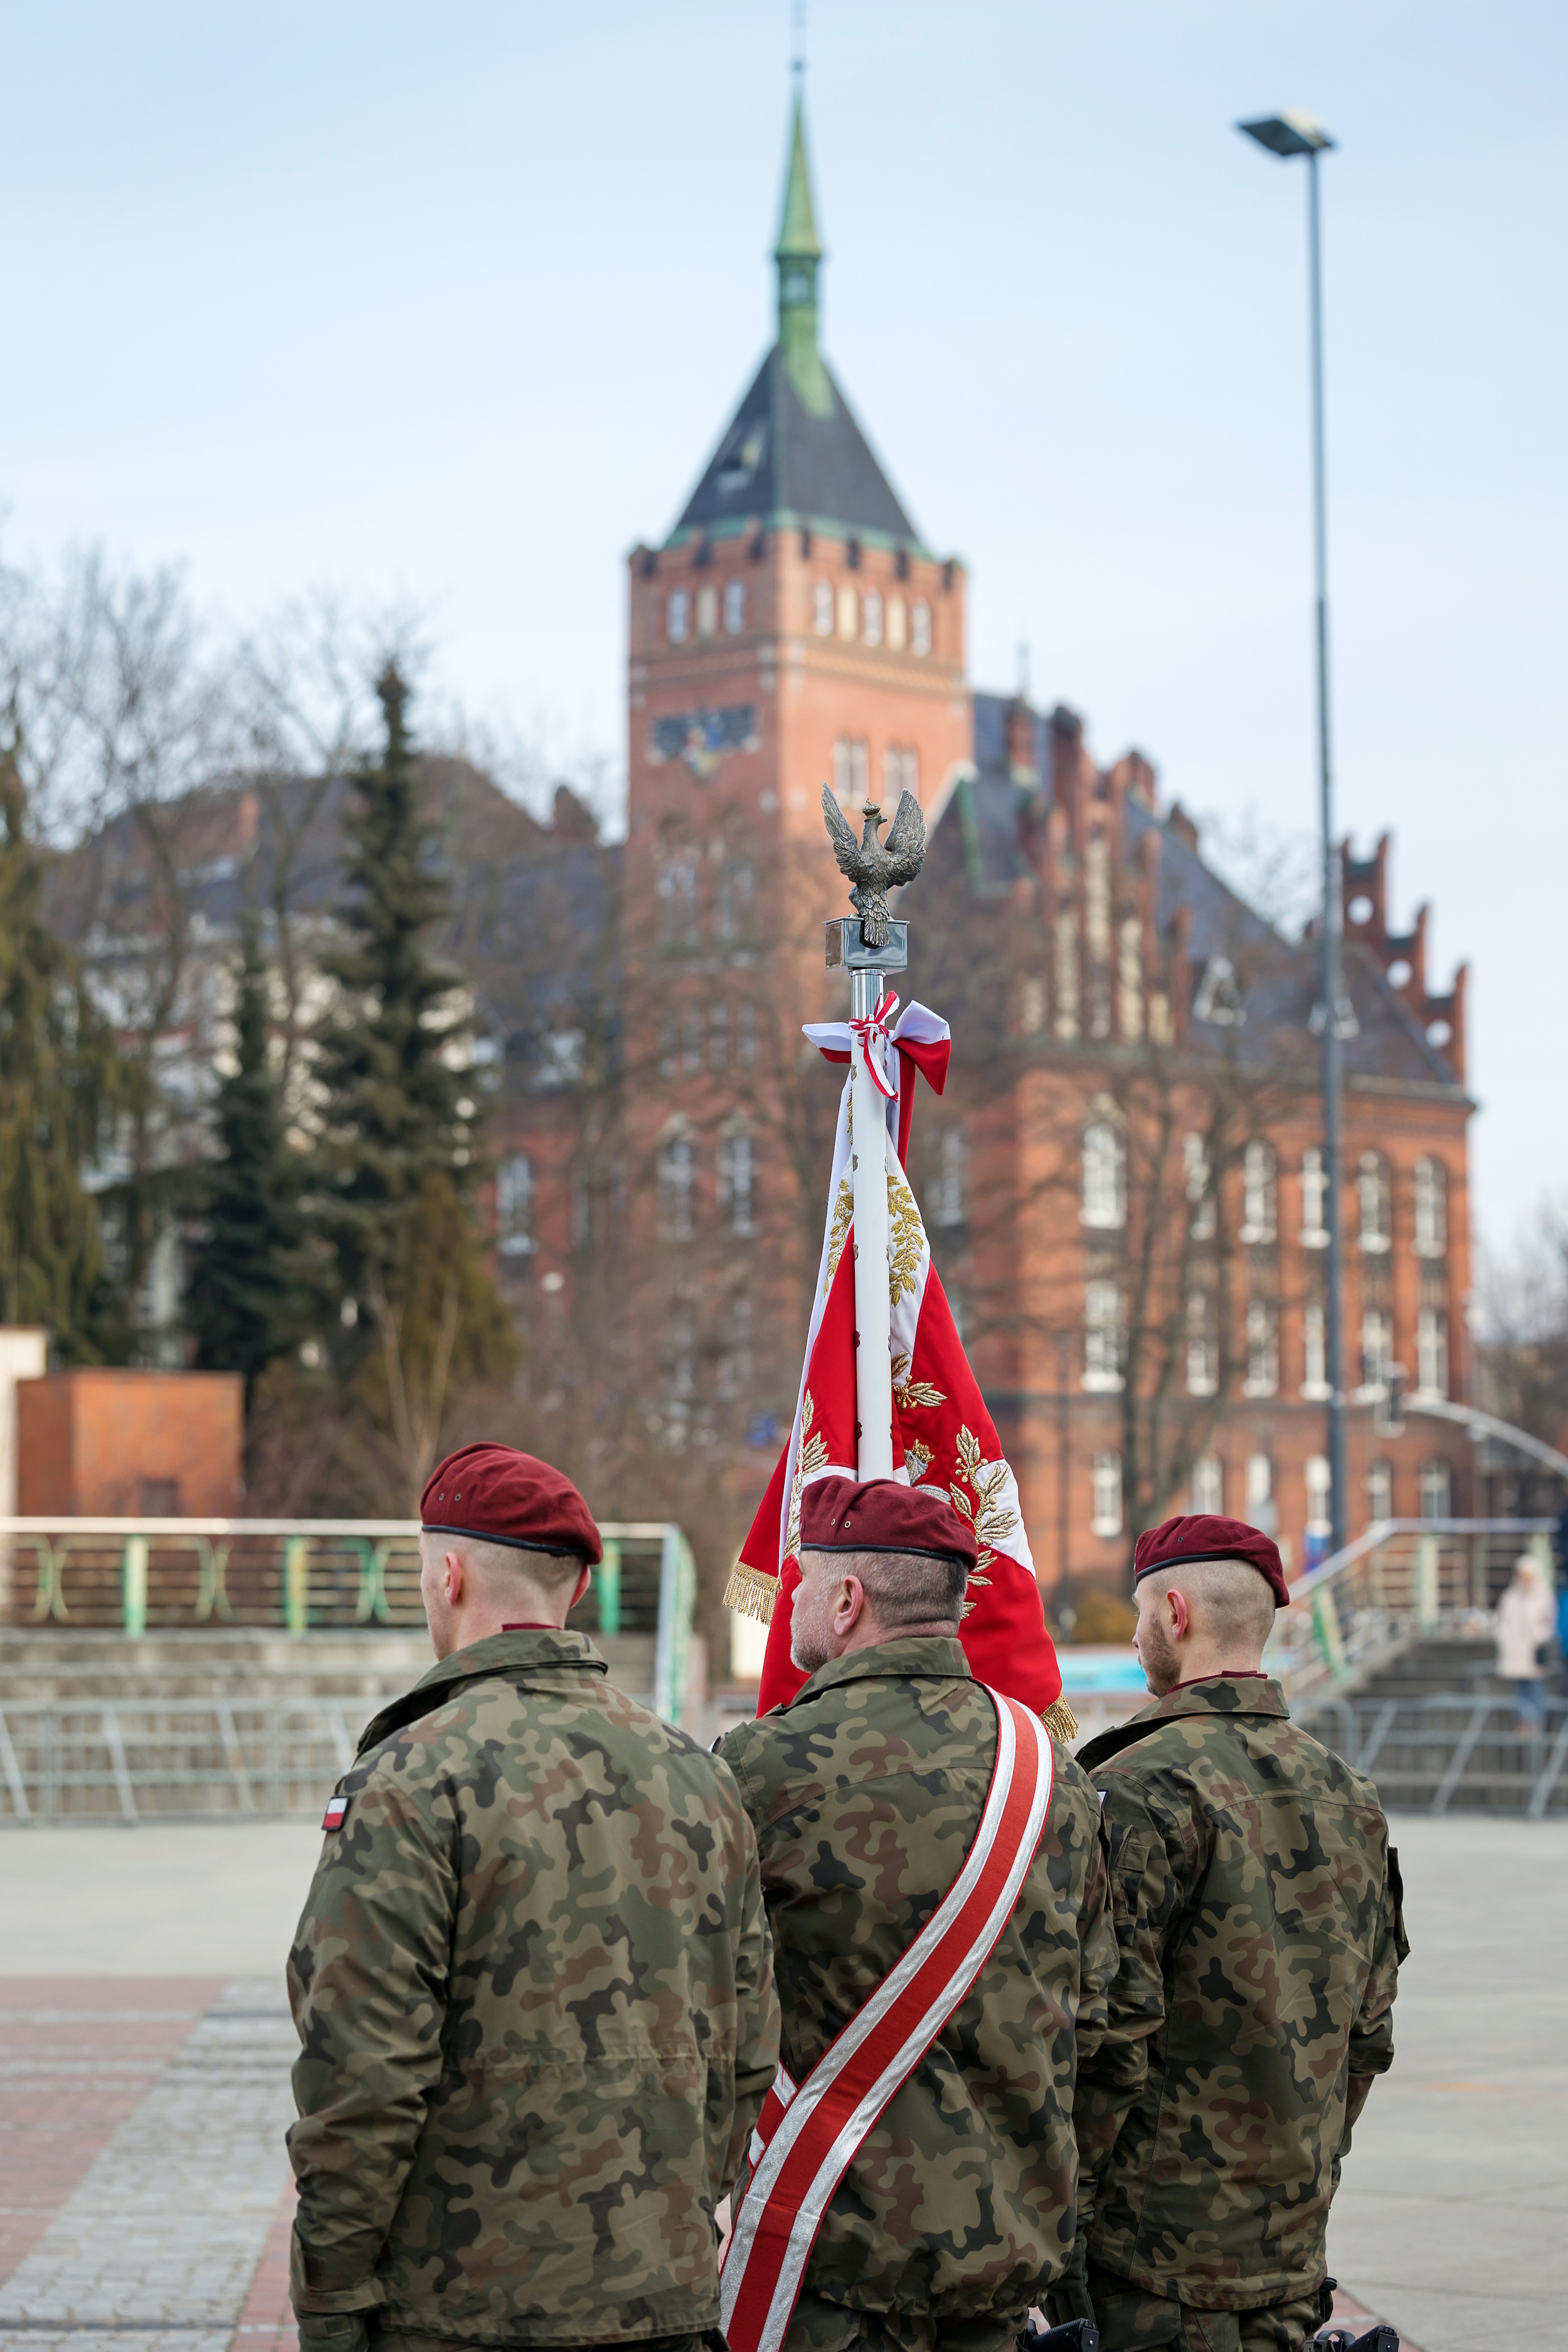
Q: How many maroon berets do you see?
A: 3